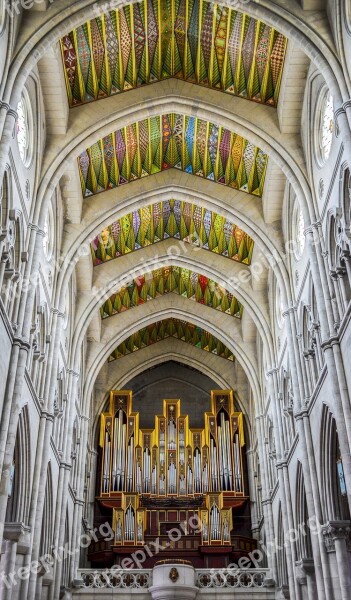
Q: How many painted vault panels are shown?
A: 5